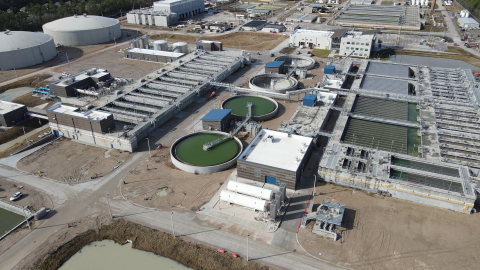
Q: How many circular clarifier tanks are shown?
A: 4